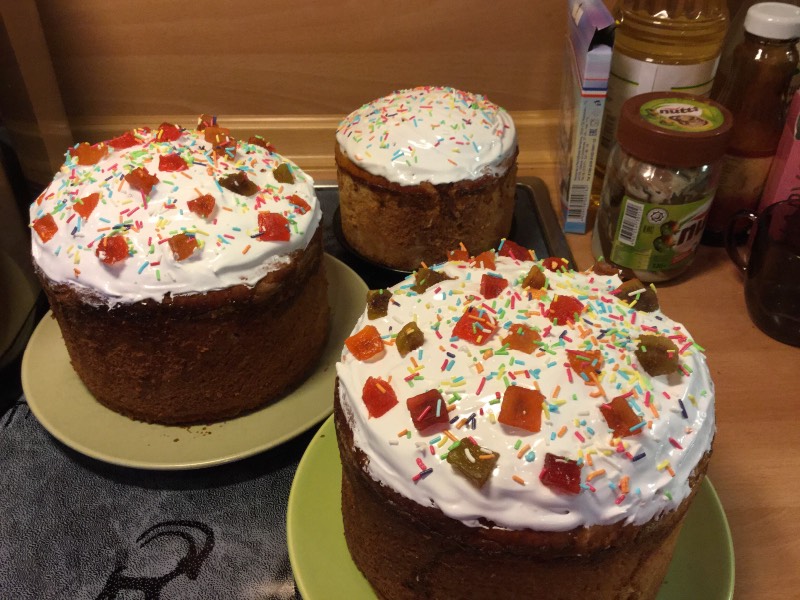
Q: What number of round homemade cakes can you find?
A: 3